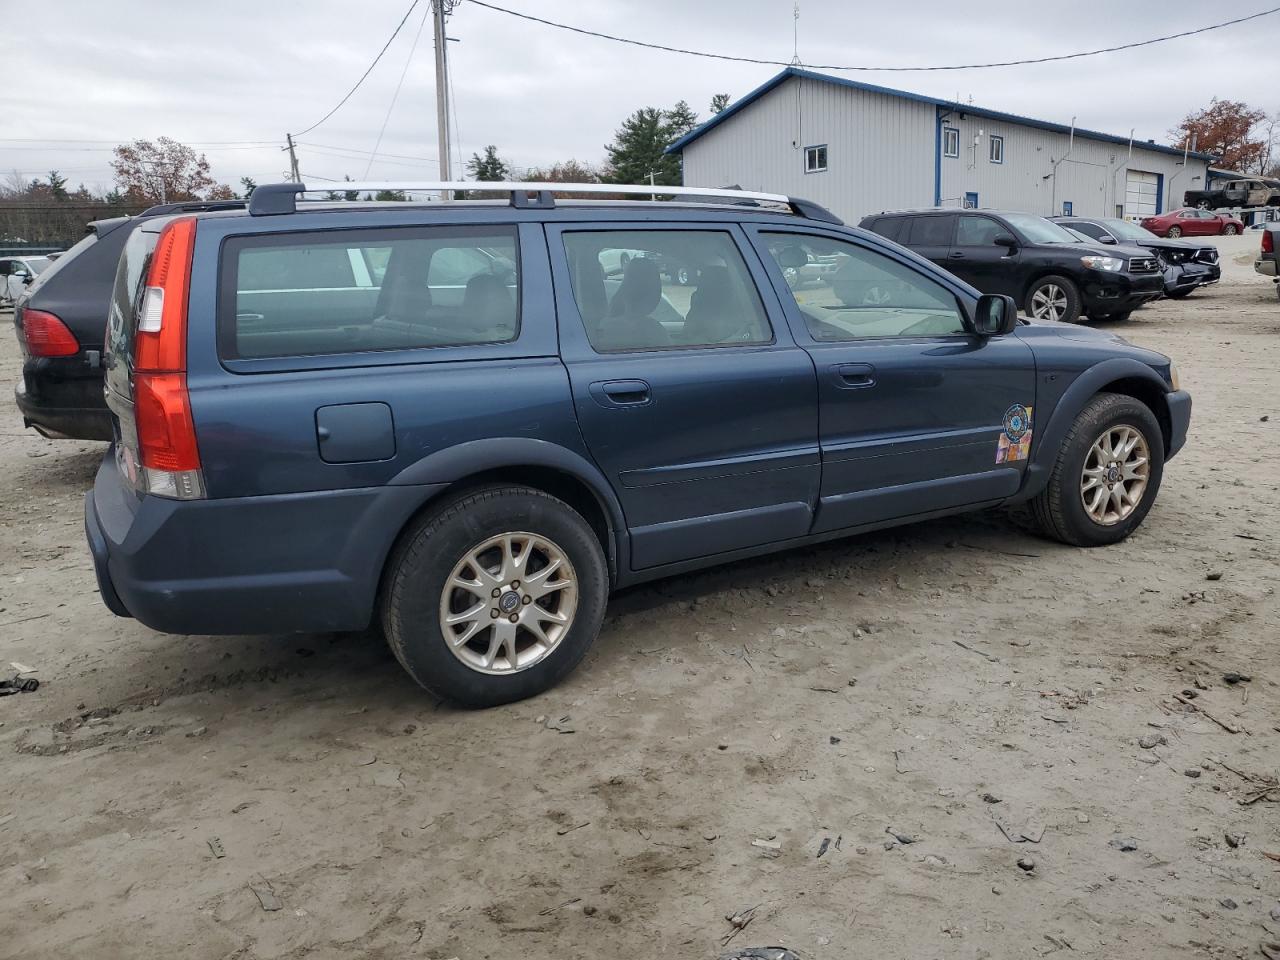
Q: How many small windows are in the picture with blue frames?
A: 3